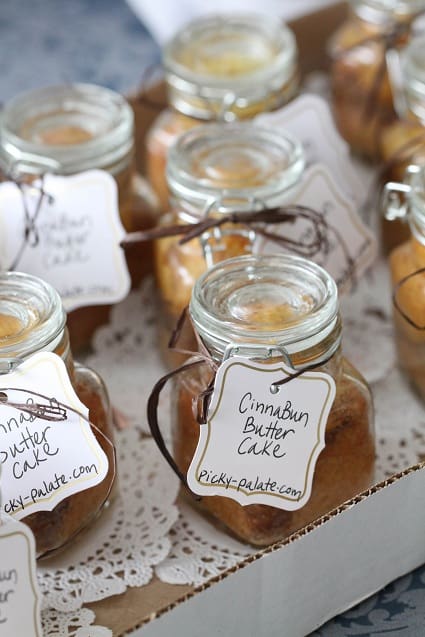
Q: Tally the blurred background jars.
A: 6